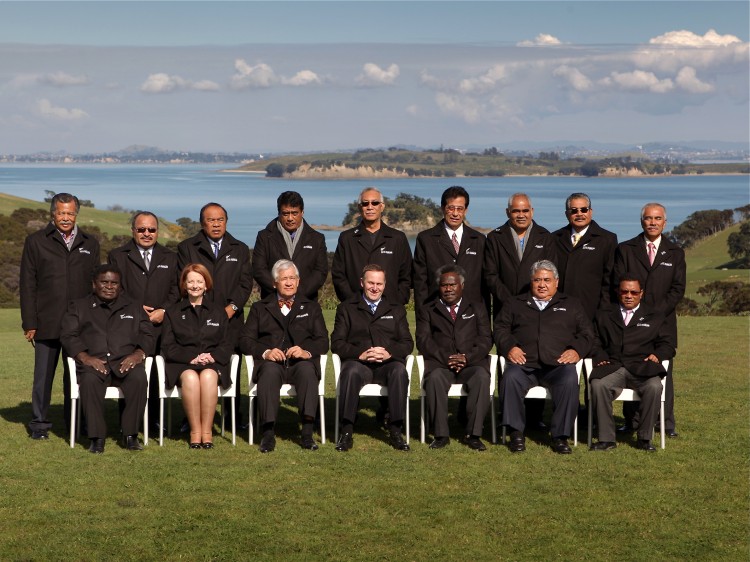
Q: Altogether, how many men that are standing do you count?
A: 9